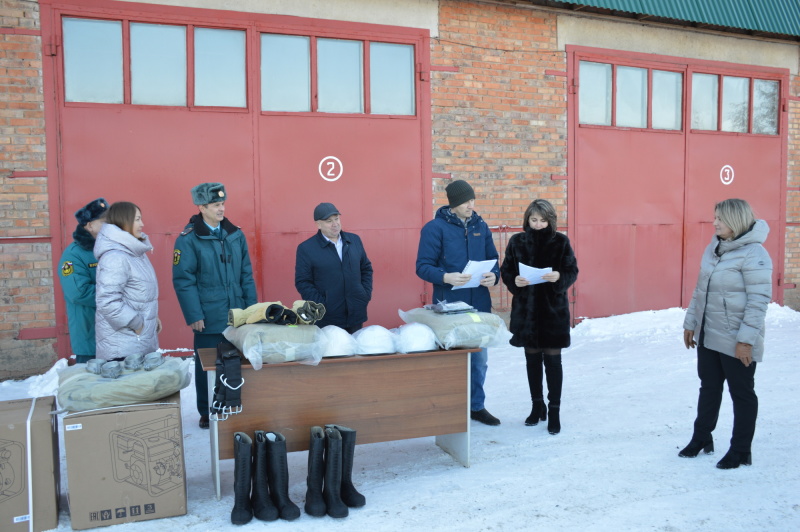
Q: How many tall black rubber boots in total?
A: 6